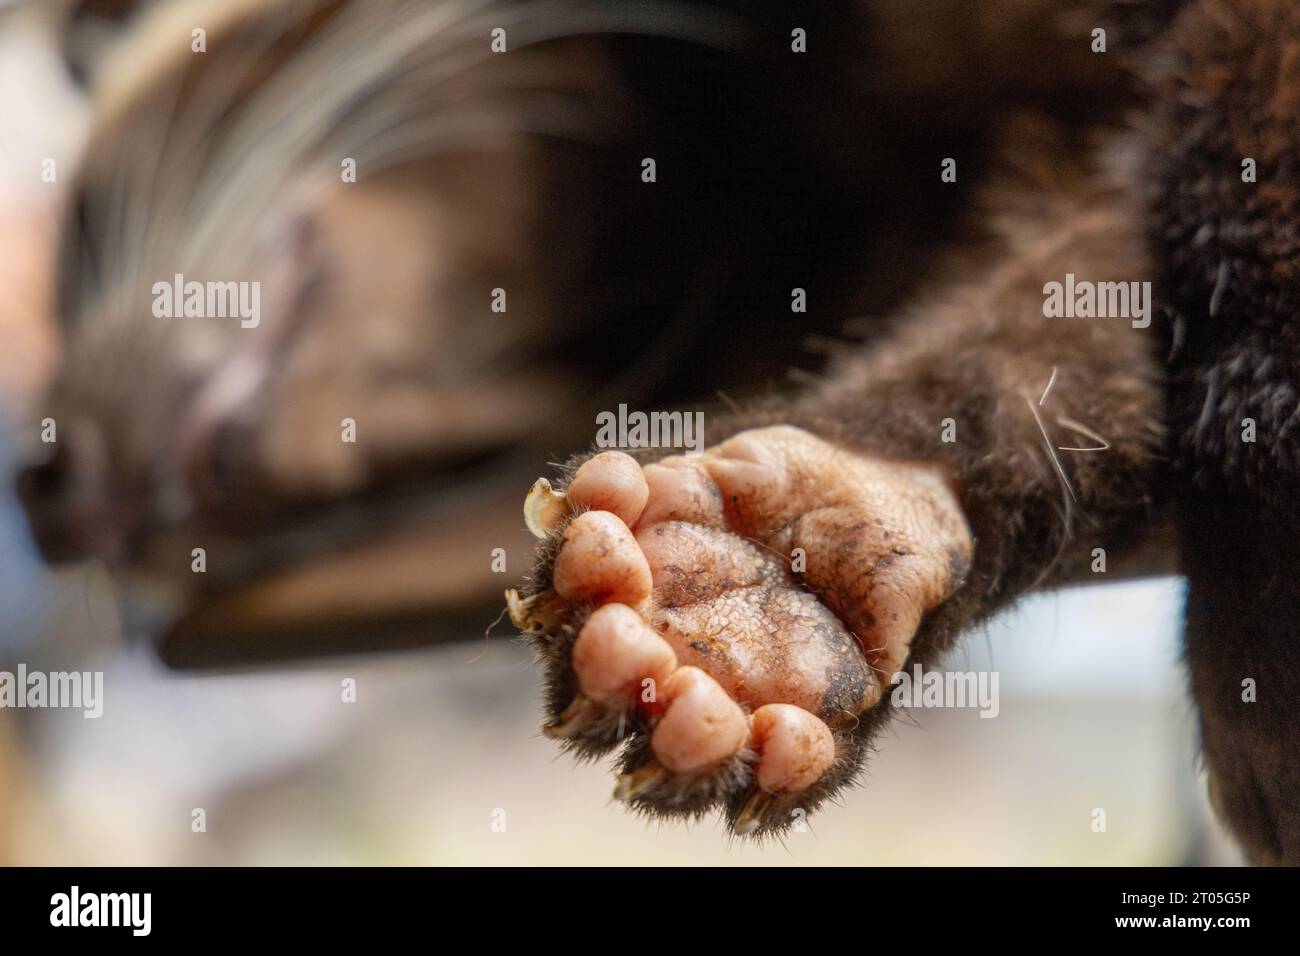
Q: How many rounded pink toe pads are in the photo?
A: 5